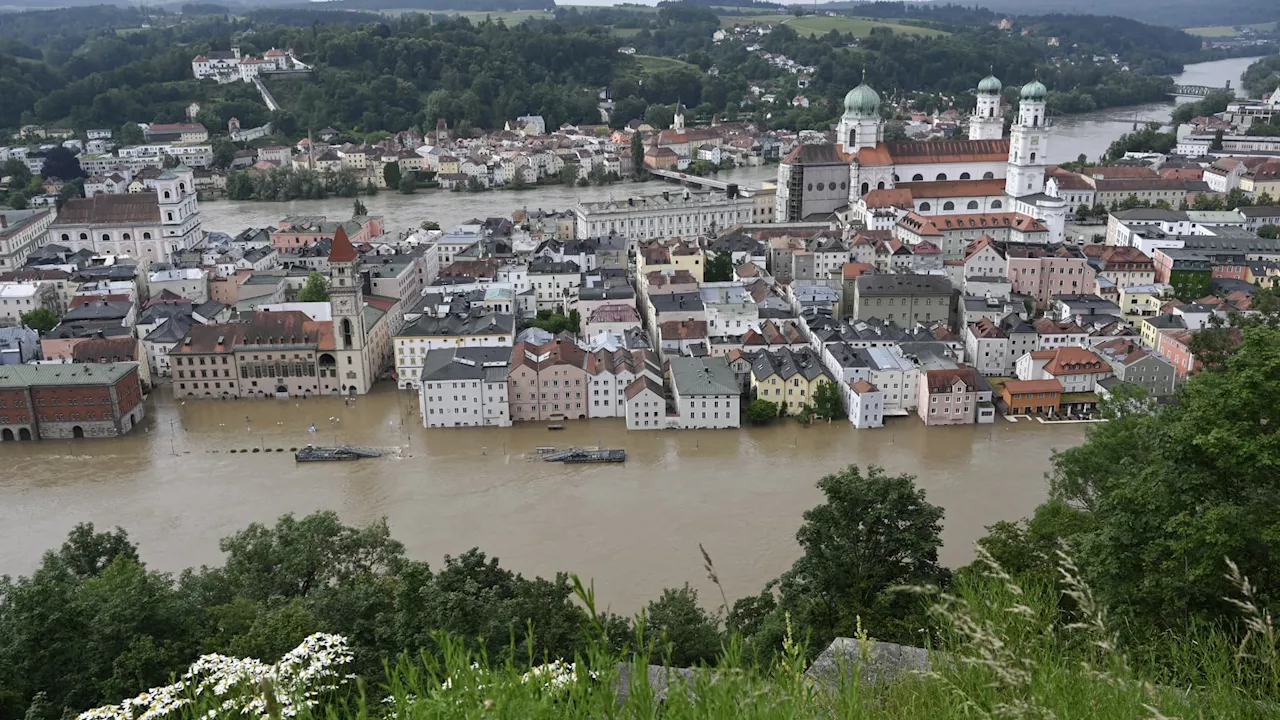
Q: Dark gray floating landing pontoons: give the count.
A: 2